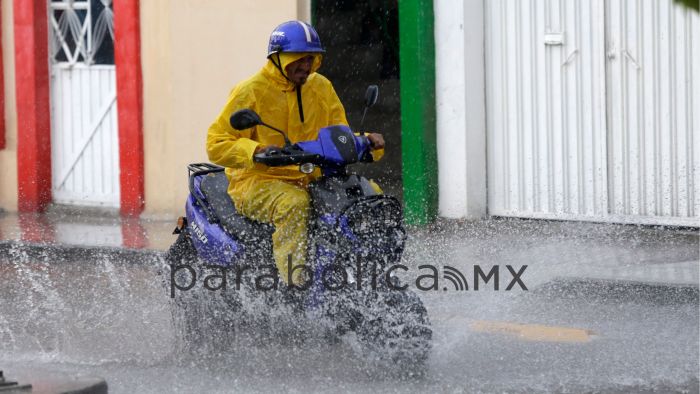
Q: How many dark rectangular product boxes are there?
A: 0